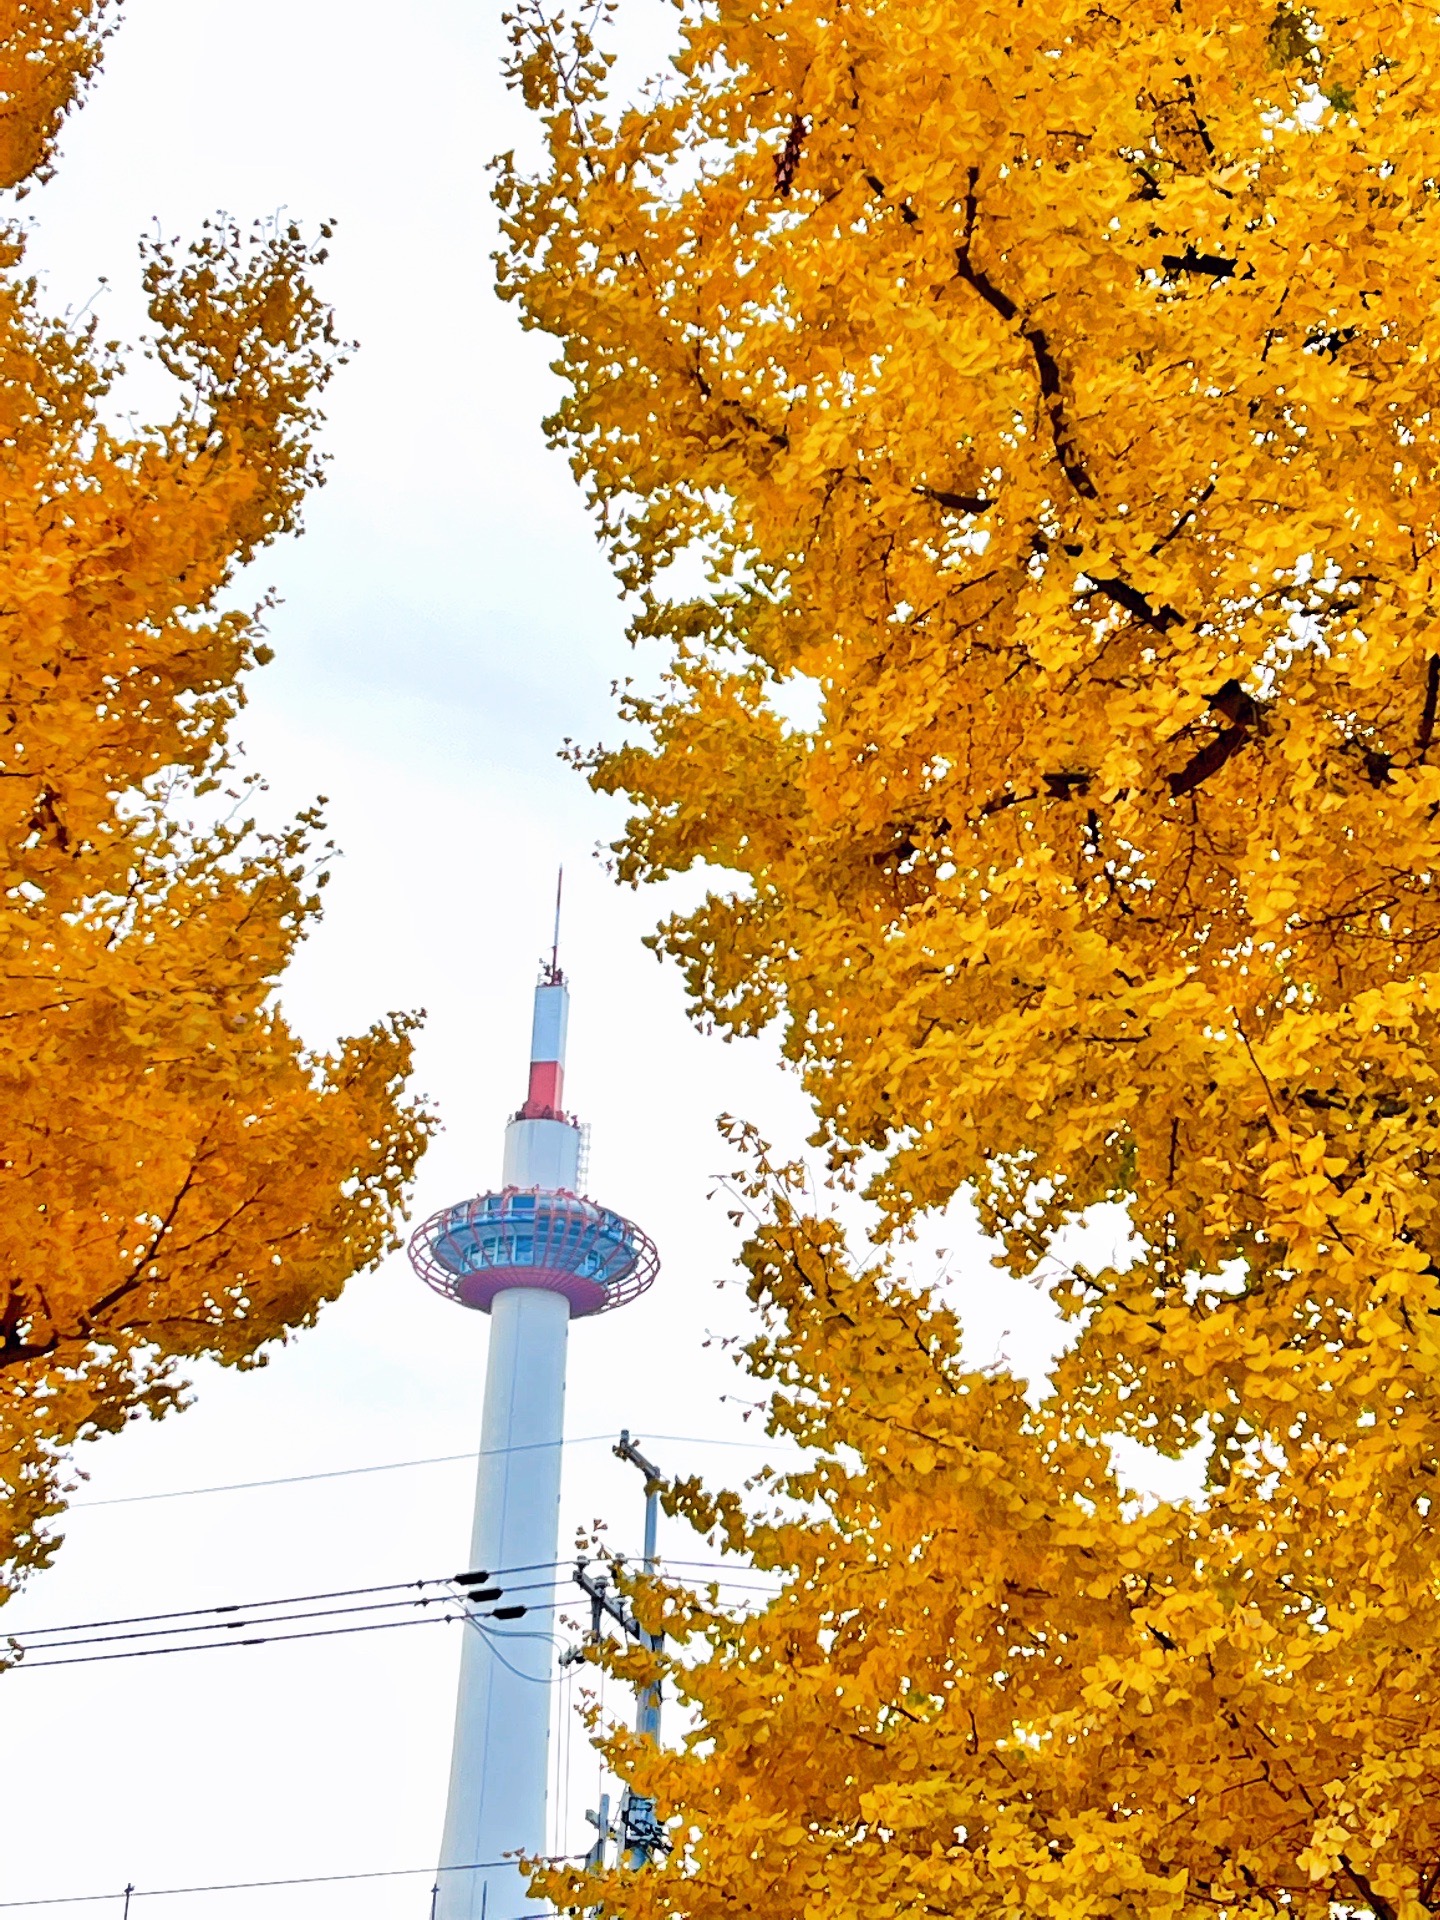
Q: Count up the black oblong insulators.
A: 3